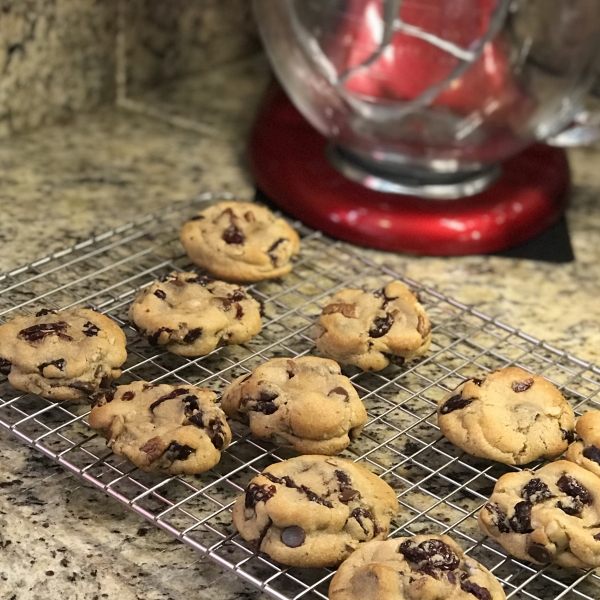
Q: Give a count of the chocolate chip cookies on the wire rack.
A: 11